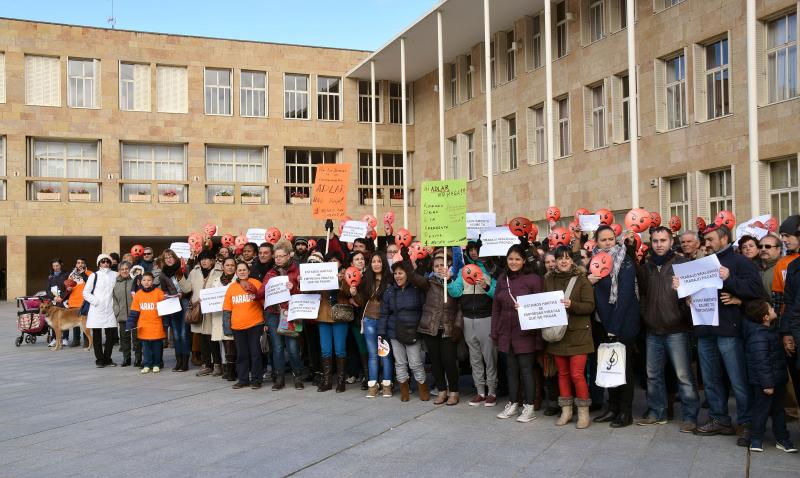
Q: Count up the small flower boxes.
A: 9